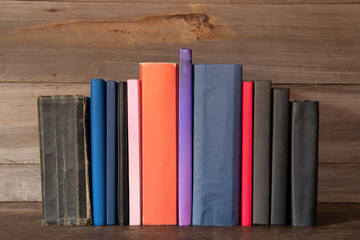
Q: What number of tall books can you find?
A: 3